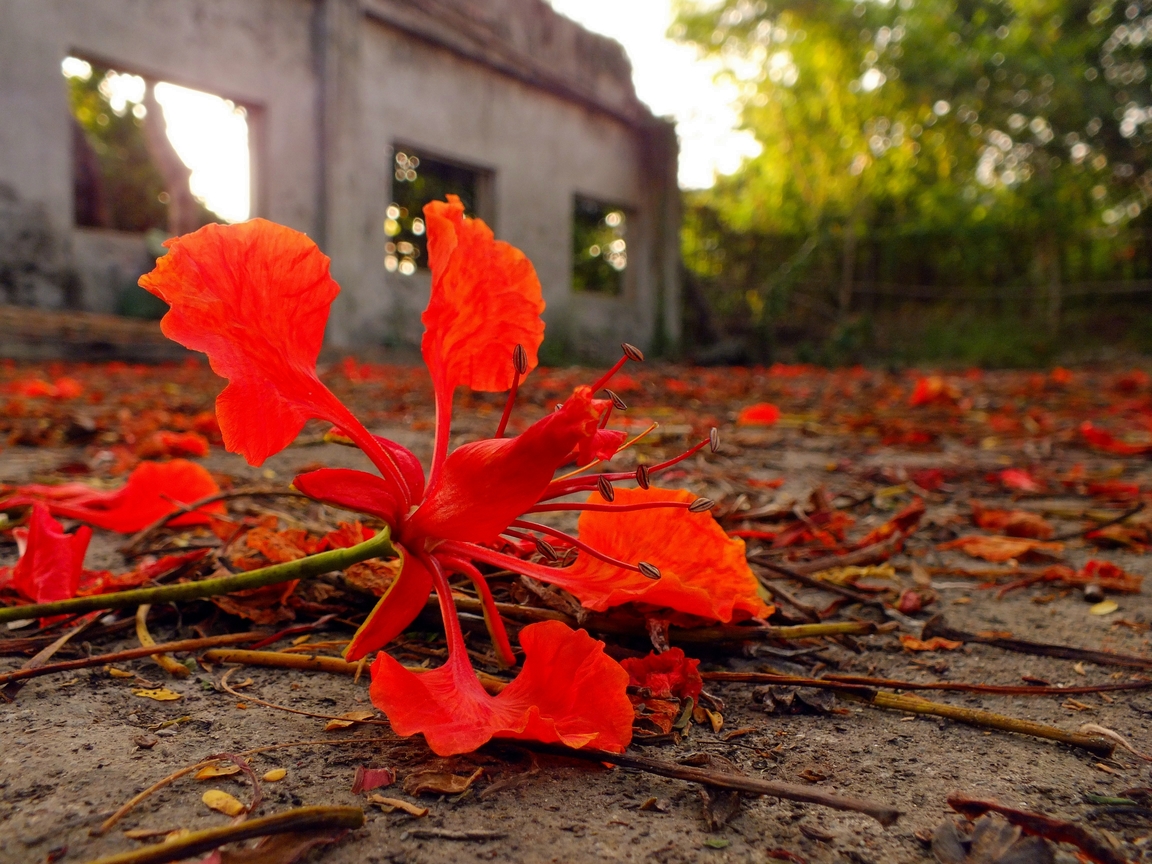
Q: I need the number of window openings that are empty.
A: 3